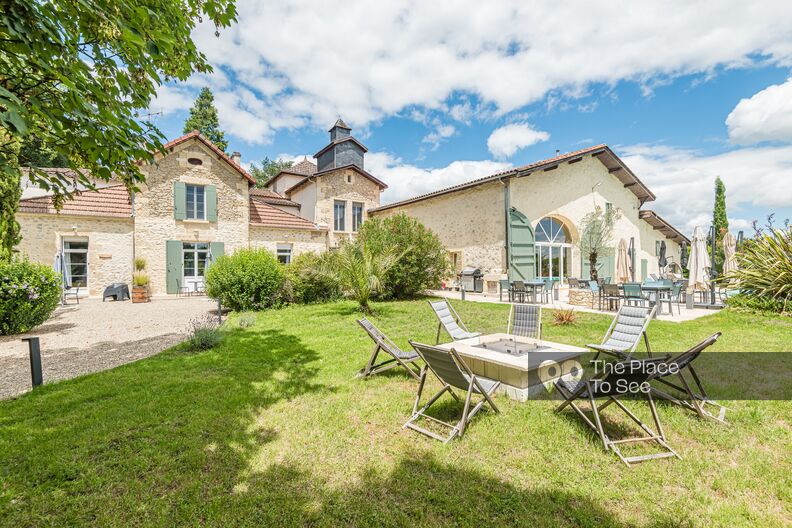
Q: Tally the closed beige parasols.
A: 3